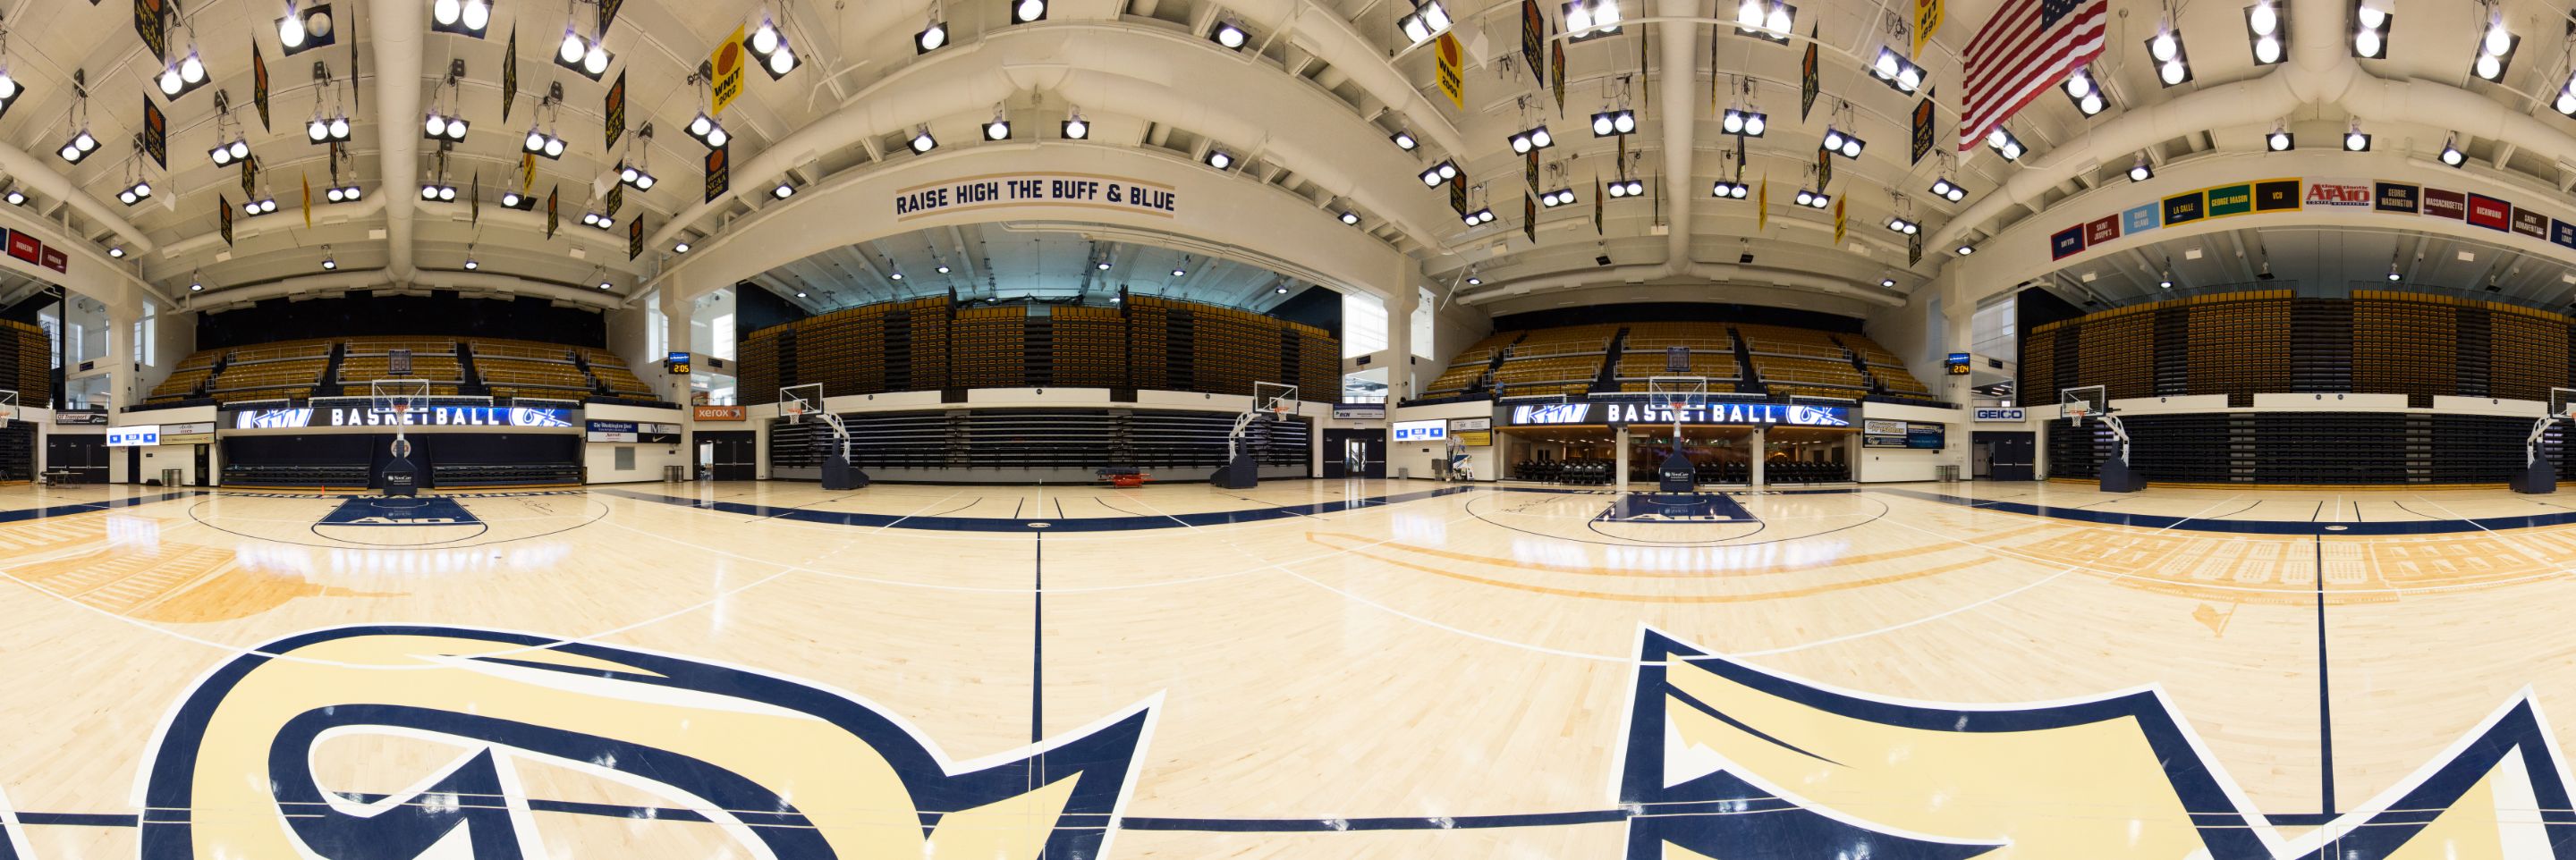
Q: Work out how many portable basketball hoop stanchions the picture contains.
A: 6